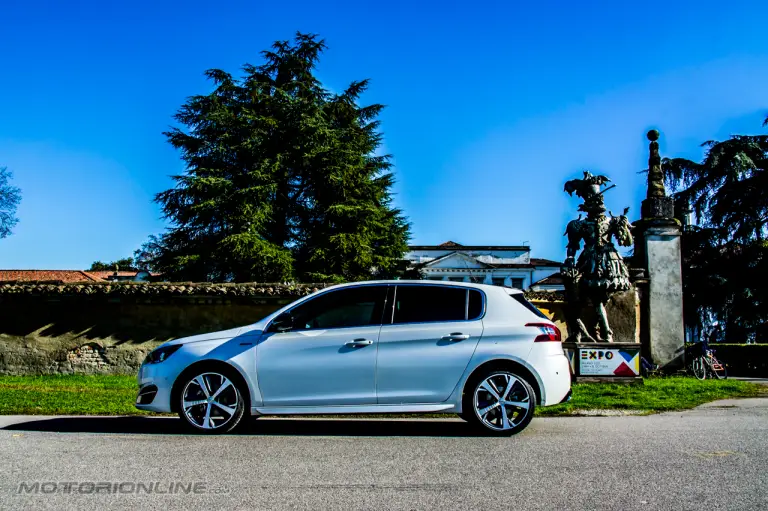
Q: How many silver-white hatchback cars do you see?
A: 1